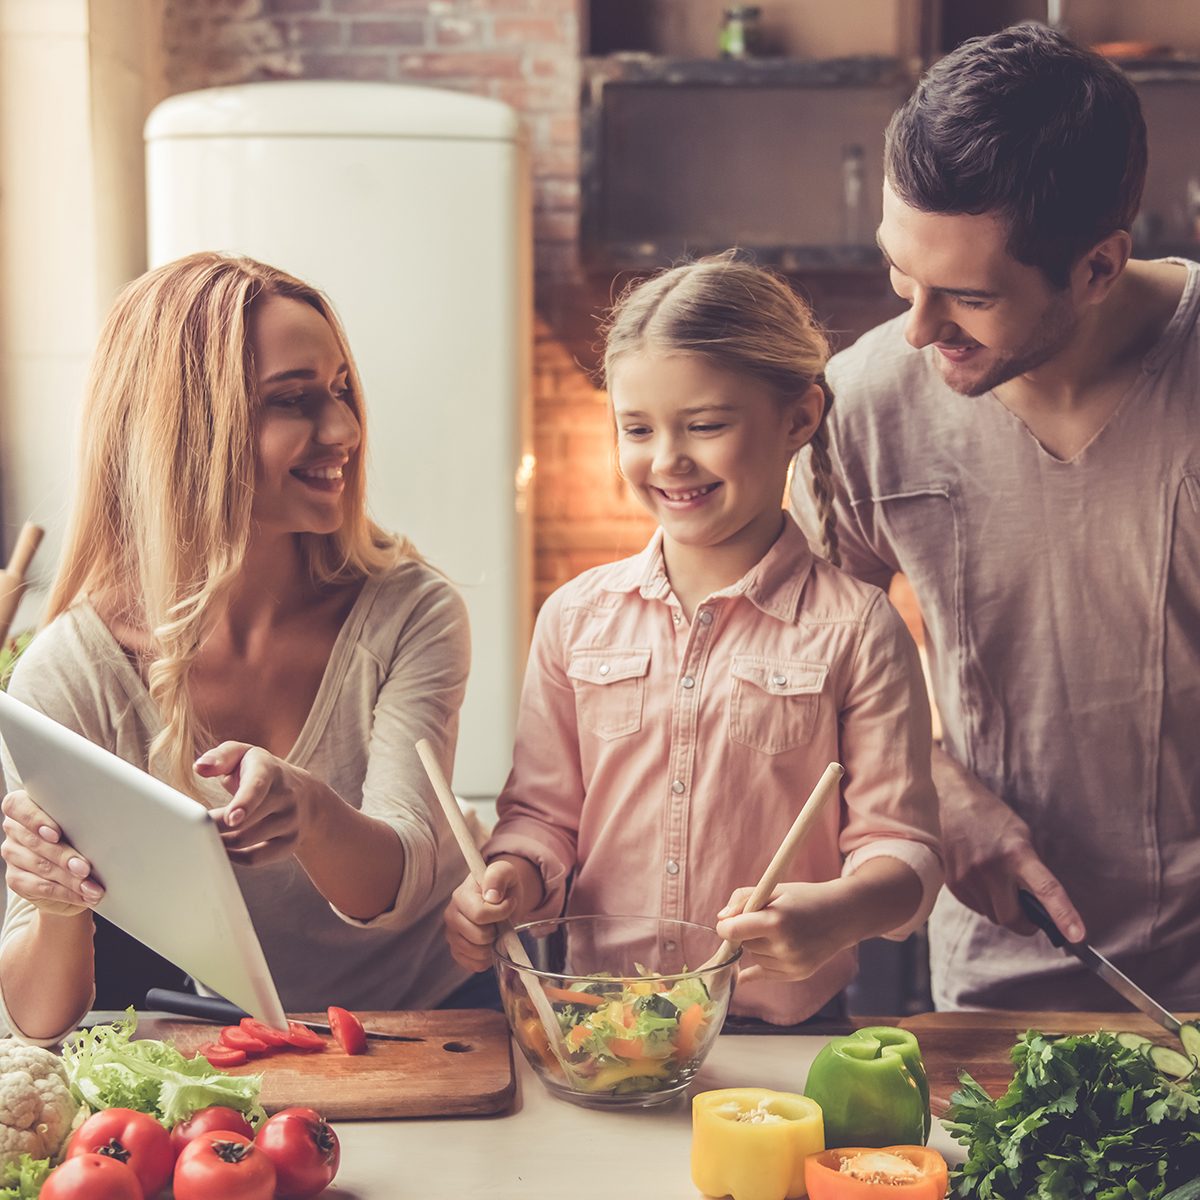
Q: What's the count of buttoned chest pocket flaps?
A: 2